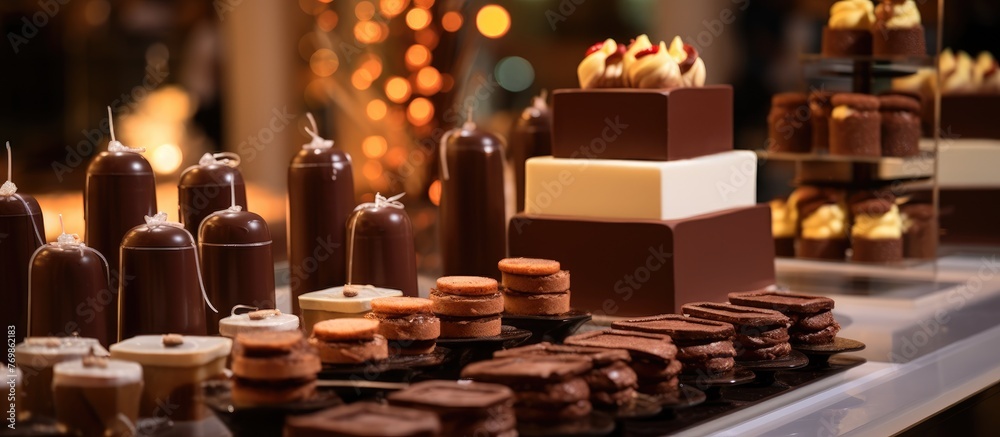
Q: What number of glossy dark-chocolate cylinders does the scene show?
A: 10